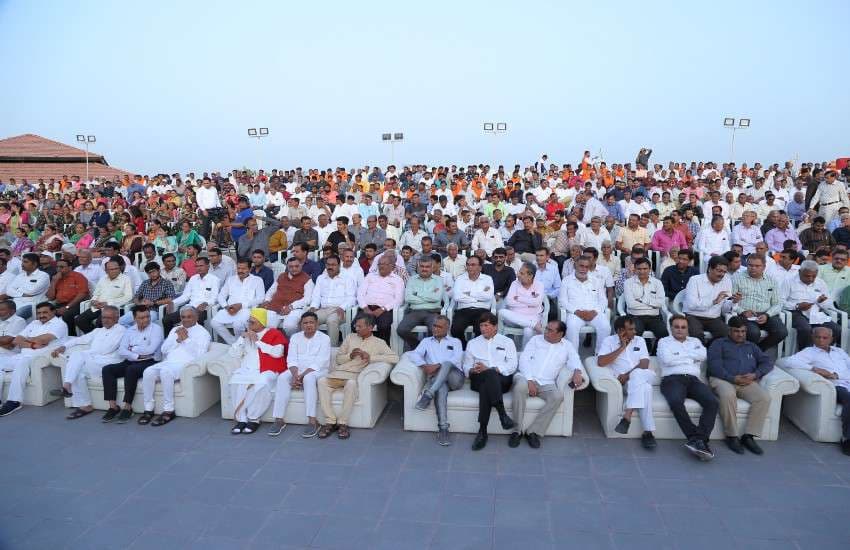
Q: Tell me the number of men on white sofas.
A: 15